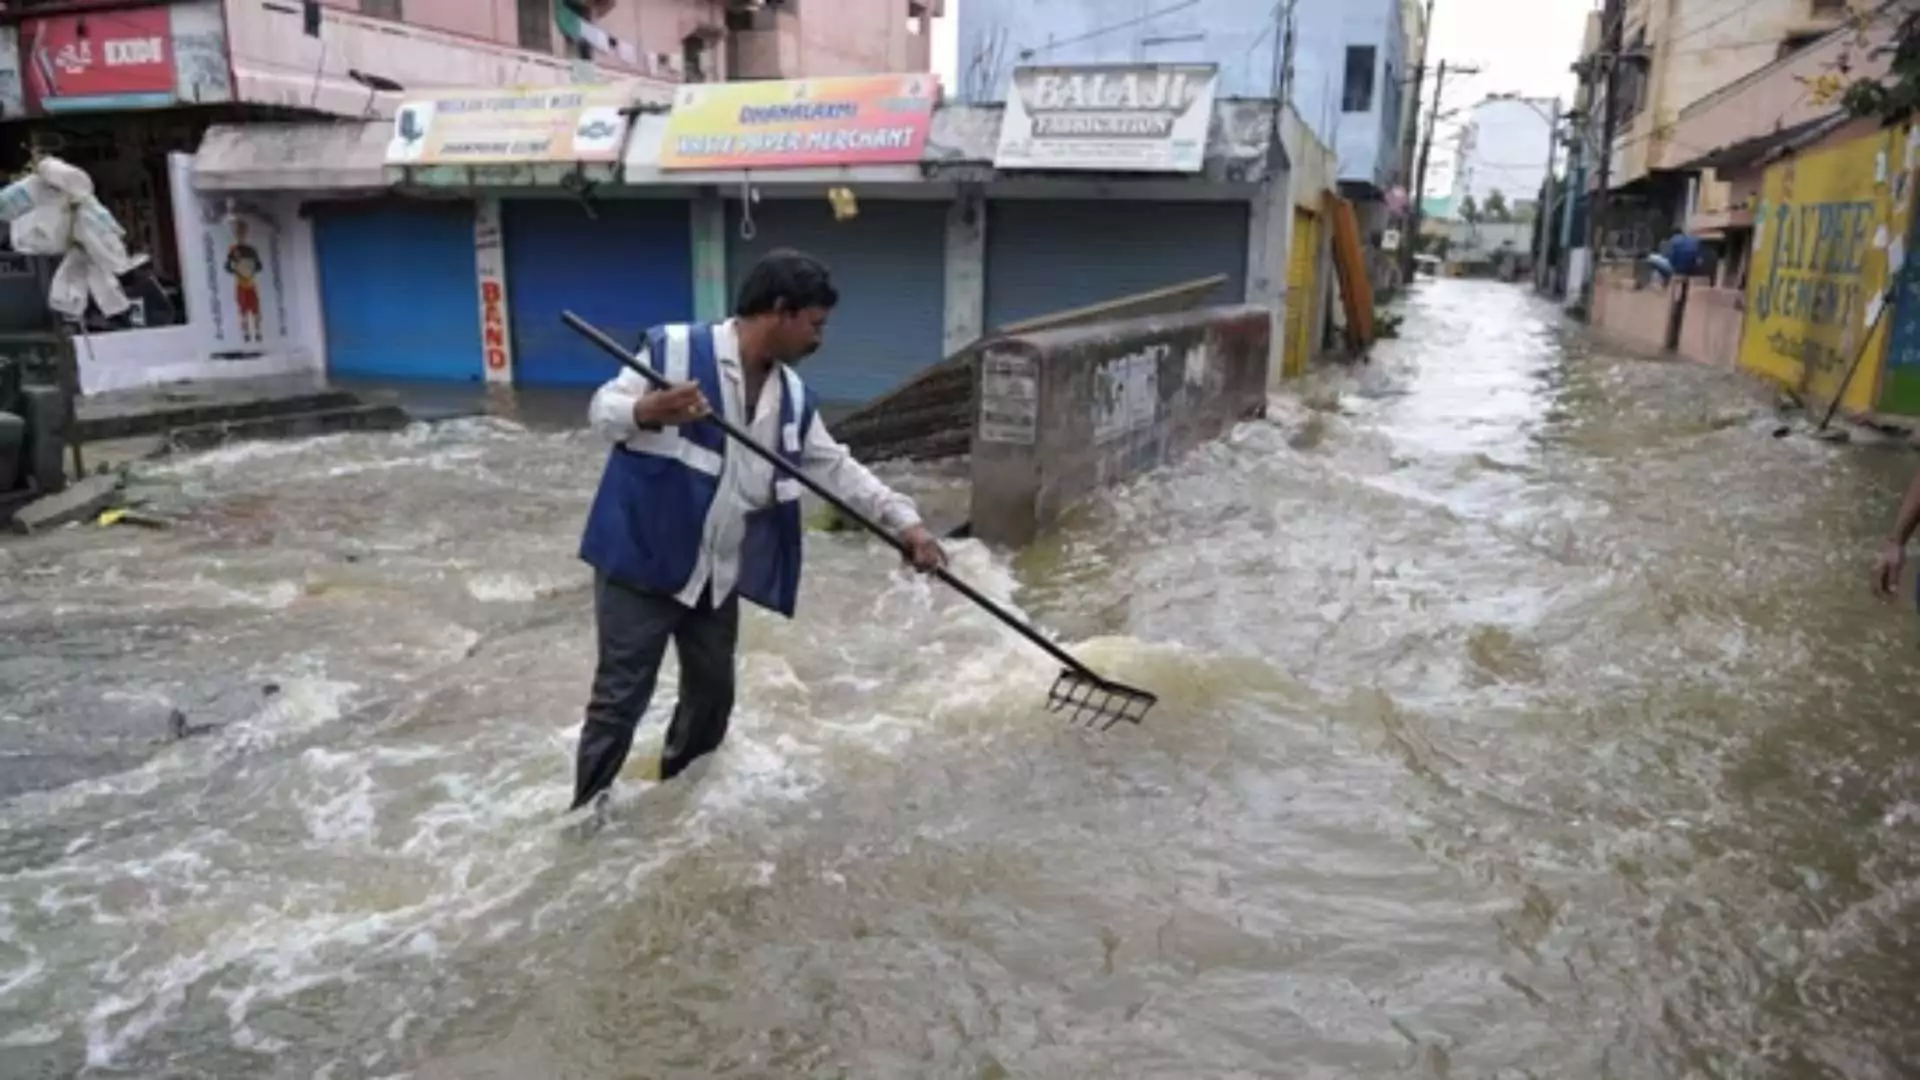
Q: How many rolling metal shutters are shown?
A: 4